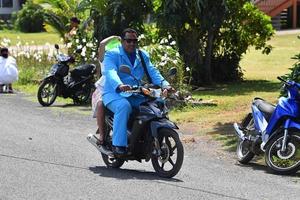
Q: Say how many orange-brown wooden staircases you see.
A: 1